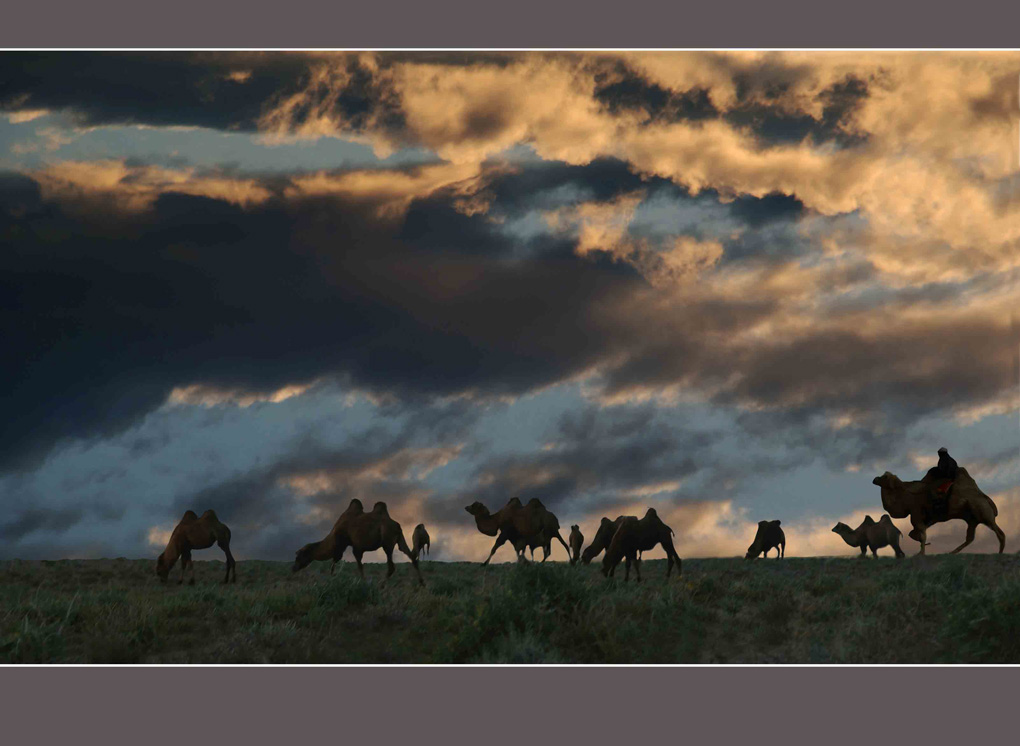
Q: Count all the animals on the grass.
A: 10